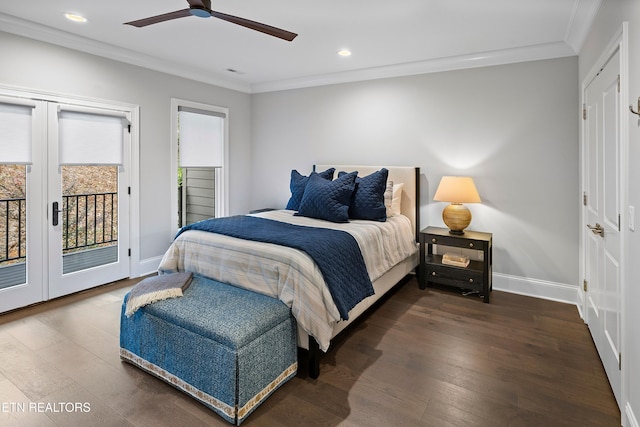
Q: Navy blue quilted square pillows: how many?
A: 3